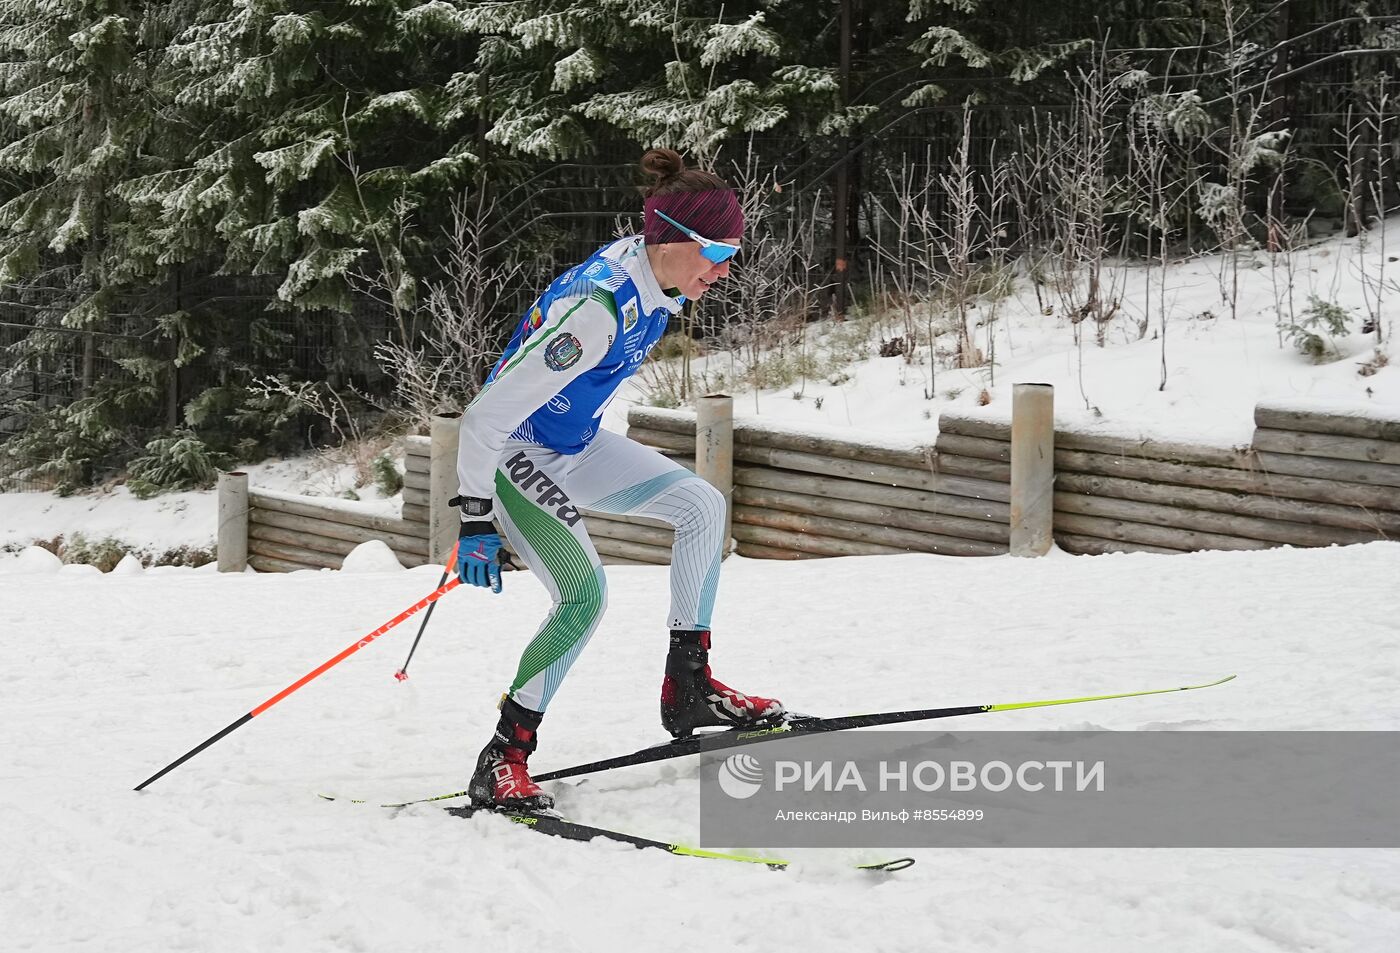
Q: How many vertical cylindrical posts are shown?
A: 4